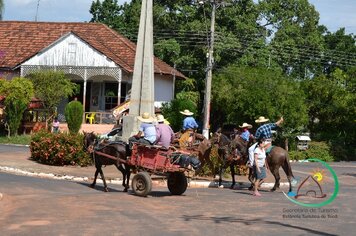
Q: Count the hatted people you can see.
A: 5